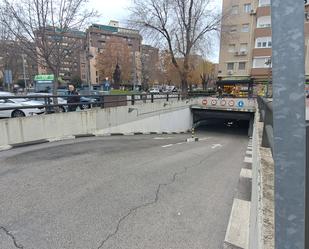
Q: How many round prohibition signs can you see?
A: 4